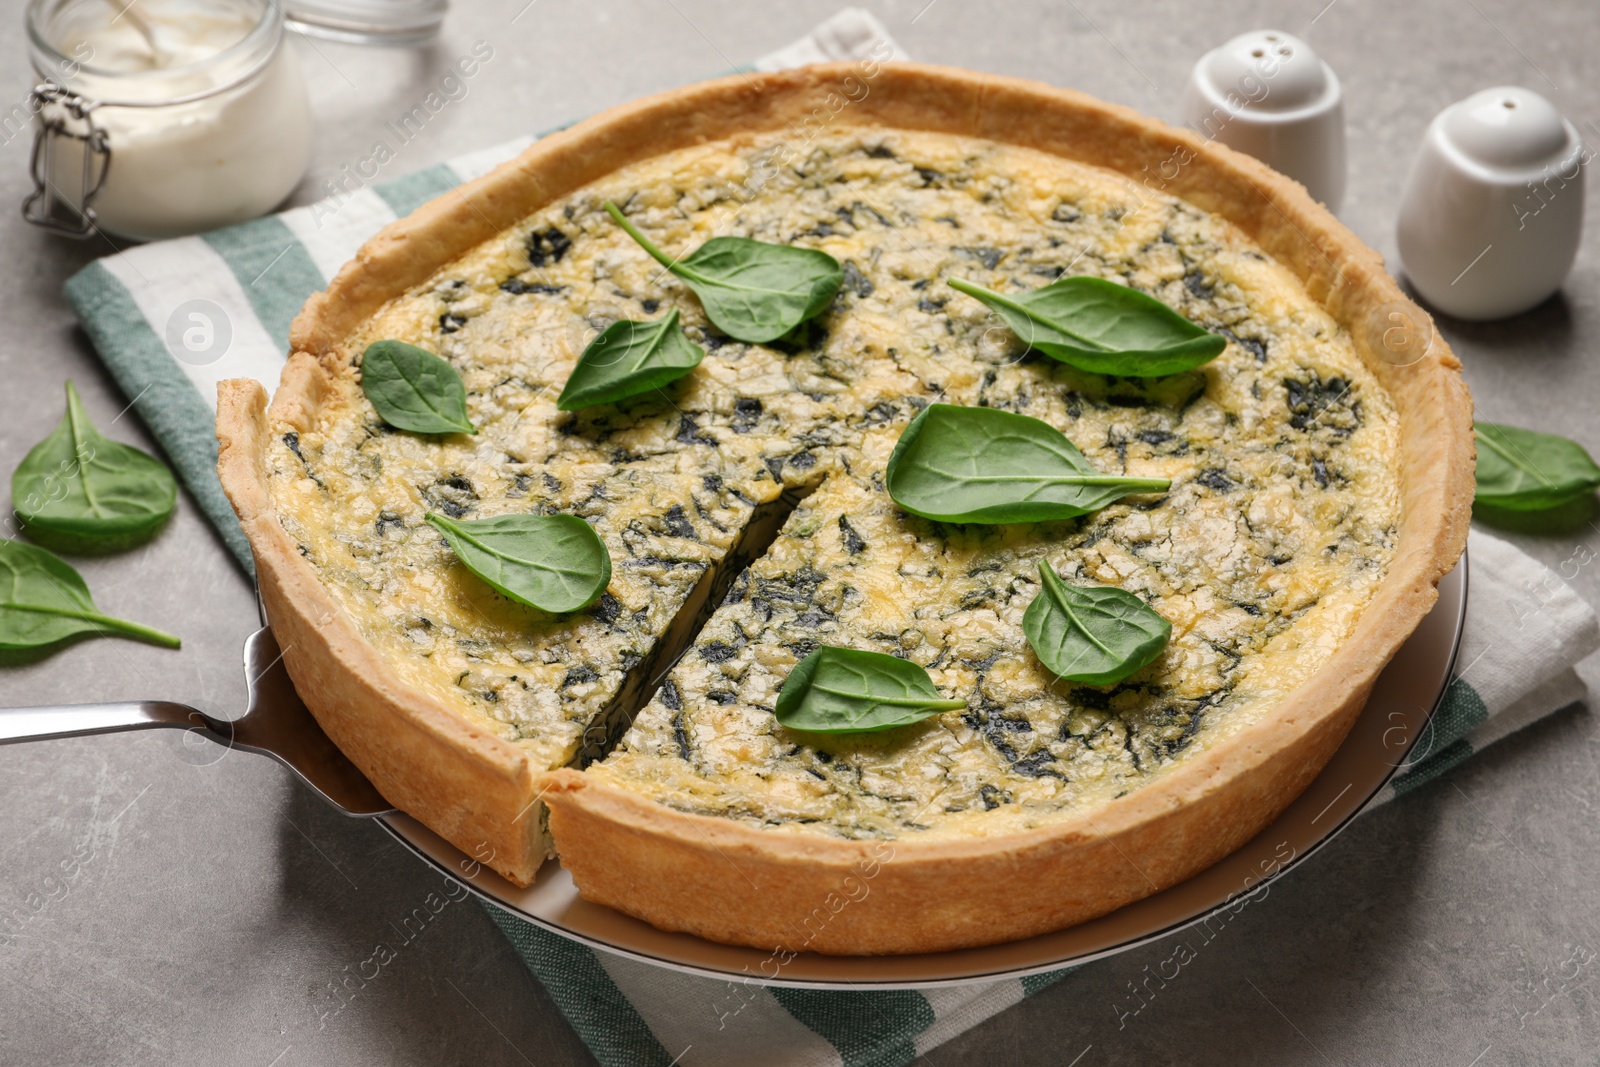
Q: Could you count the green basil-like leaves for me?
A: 11